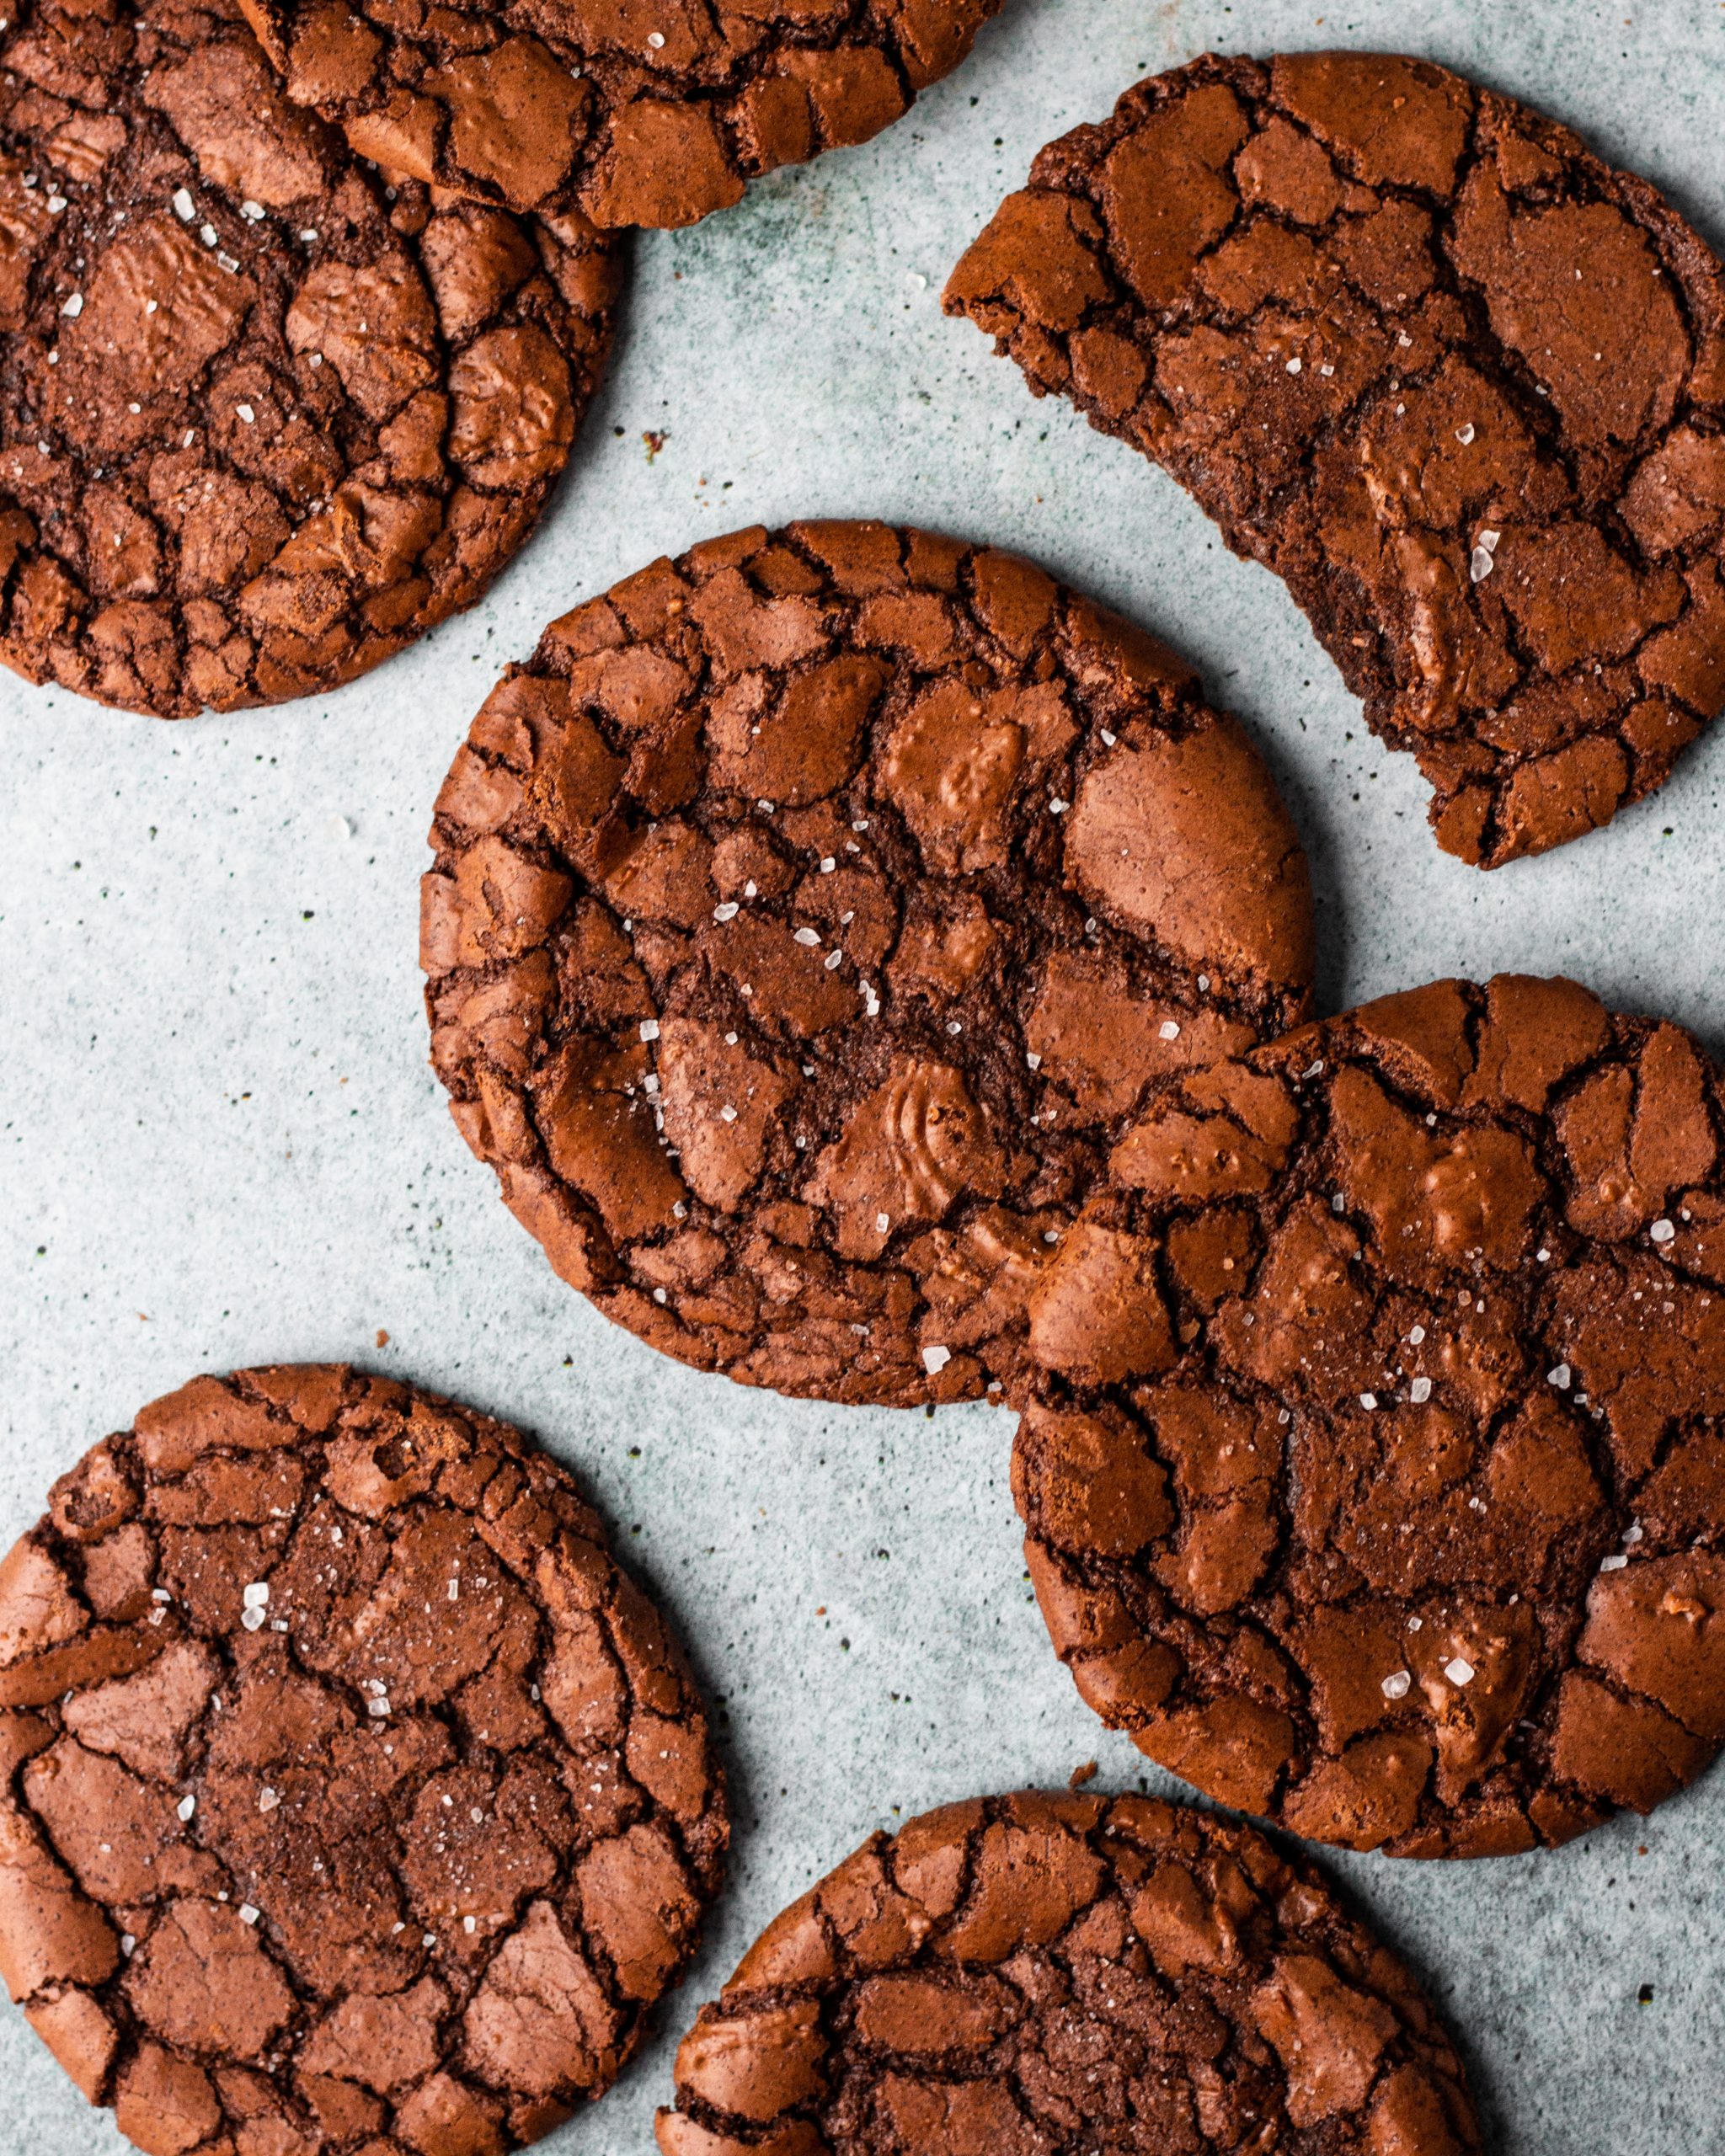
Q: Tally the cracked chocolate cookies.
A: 7